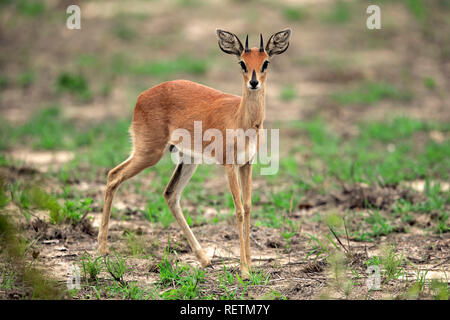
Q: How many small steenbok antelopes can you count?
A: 1